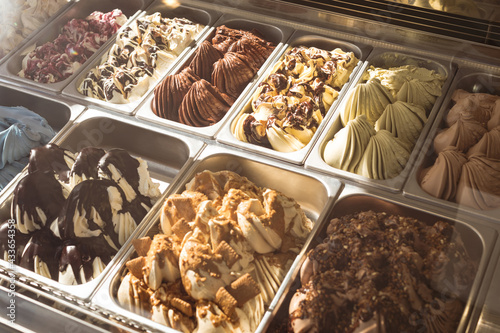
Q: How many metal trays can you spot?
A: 11